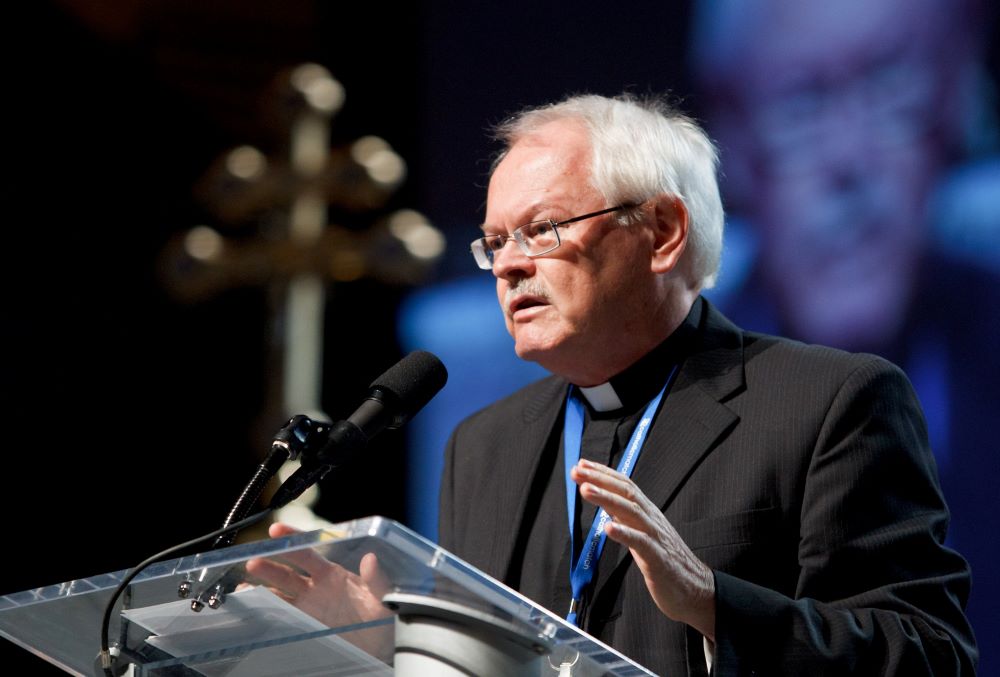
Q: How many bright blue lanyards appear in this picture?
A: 1